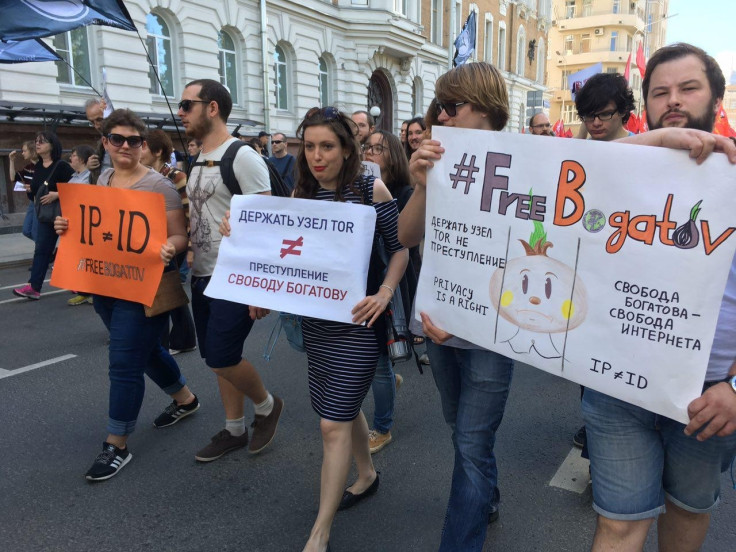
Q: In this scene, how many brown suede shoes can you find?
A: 2